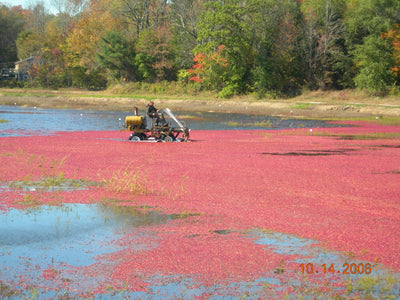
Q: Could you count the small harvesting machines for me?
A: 1